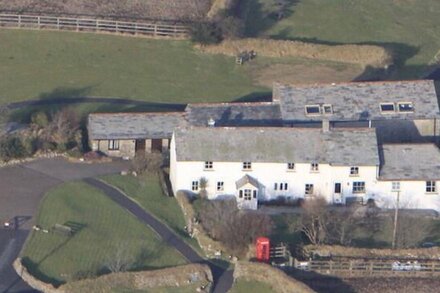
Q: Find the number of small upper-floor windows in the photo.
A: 5